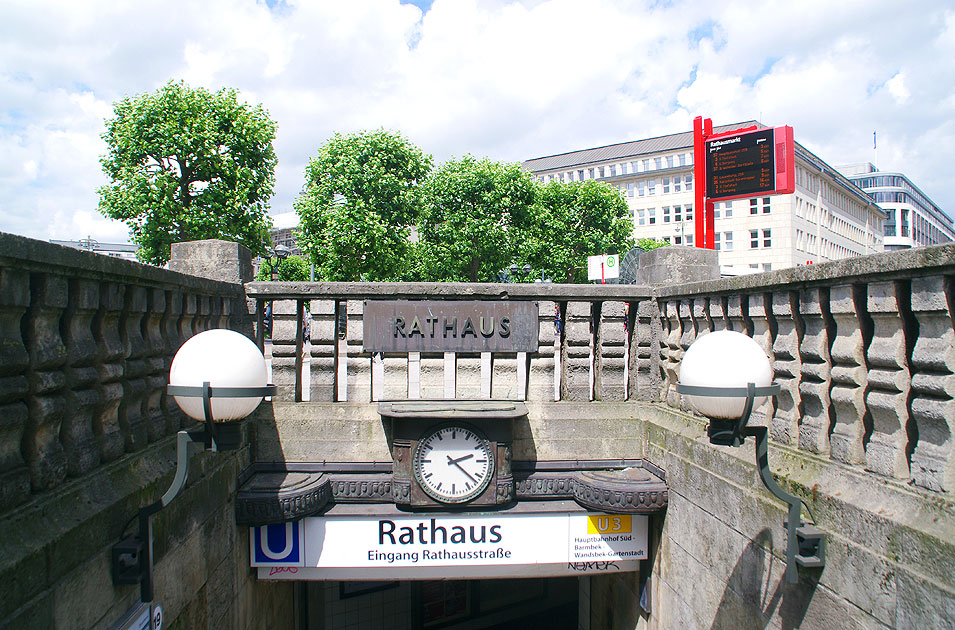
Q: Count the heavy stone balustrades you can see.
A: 3